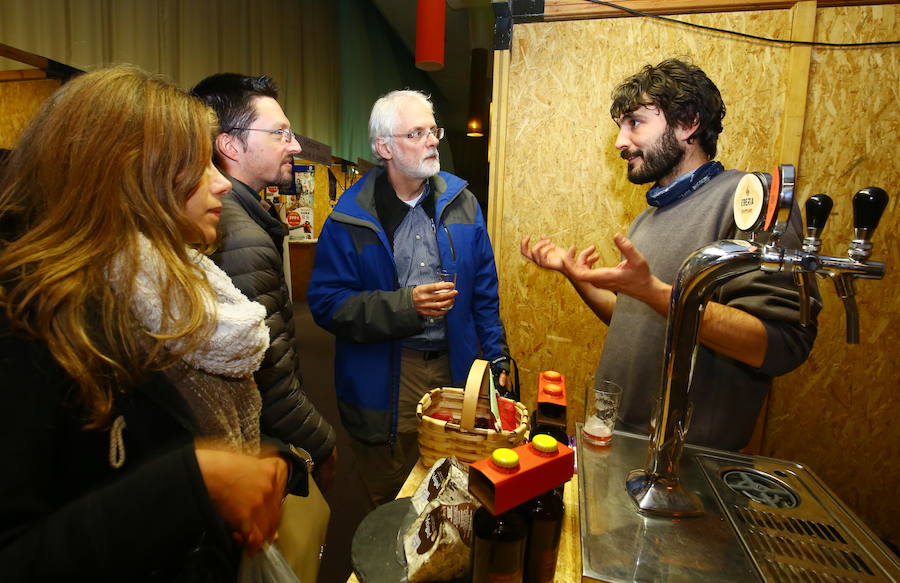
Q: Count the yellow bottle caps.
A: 2